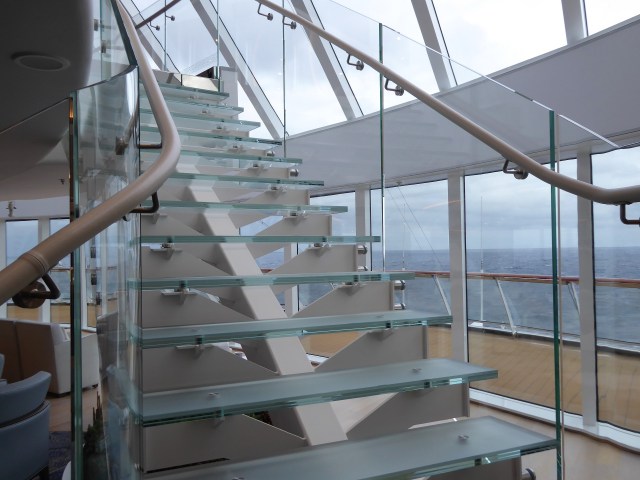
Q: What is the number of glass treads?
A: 12